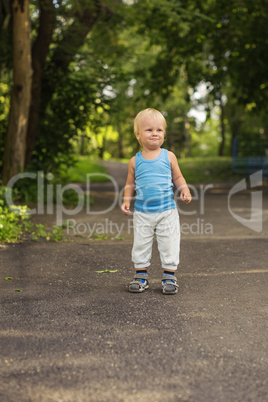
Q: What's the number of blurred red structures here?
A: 0